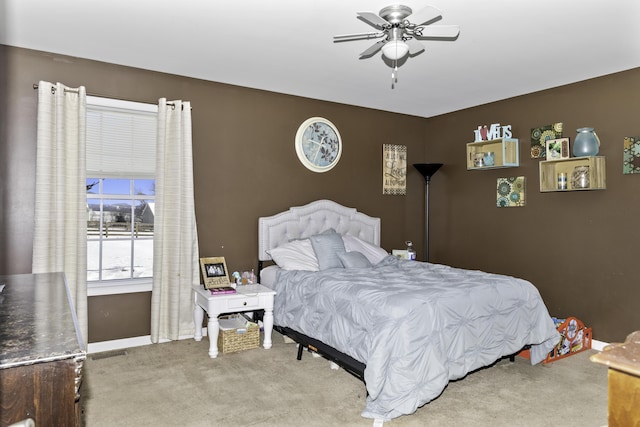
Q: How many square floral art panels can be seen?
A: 3